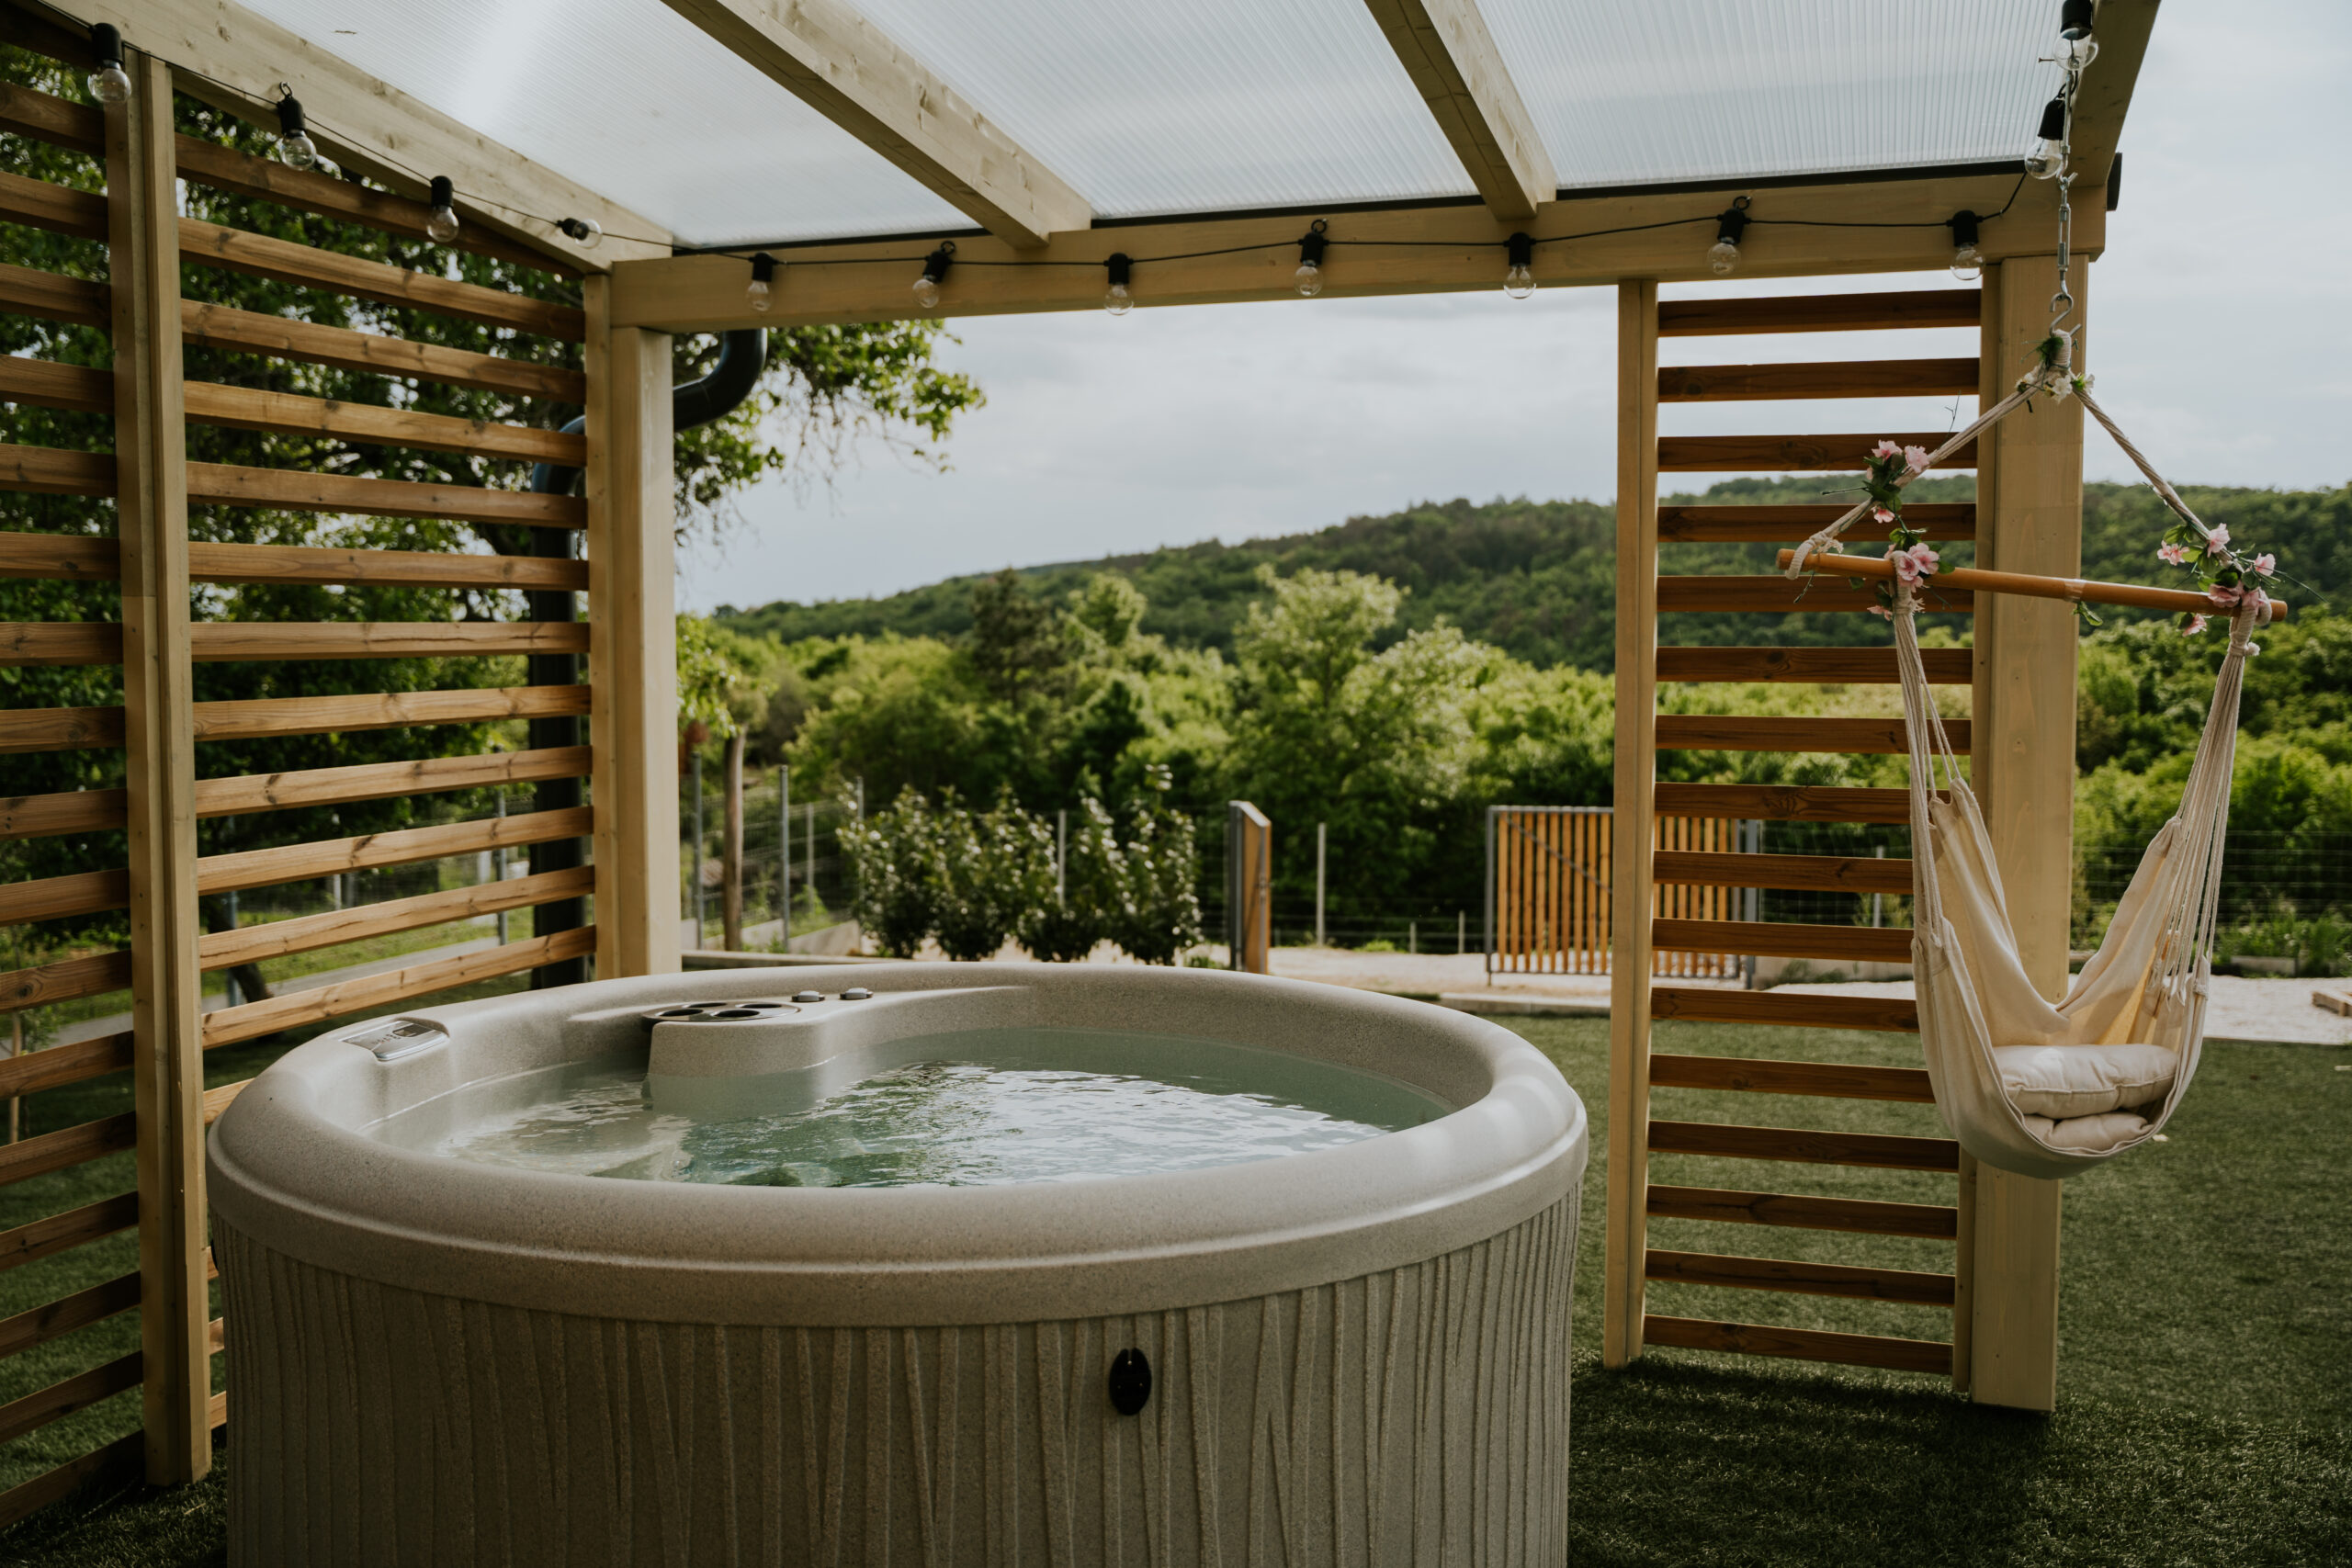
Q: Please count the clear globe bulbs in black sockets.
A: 13